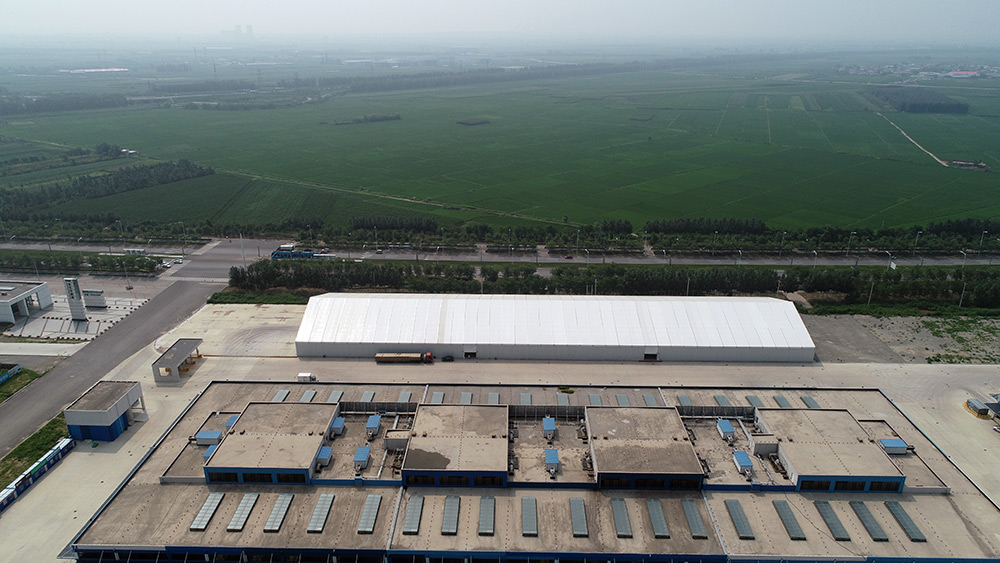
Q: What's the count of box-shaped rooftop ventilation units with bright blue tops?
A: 12